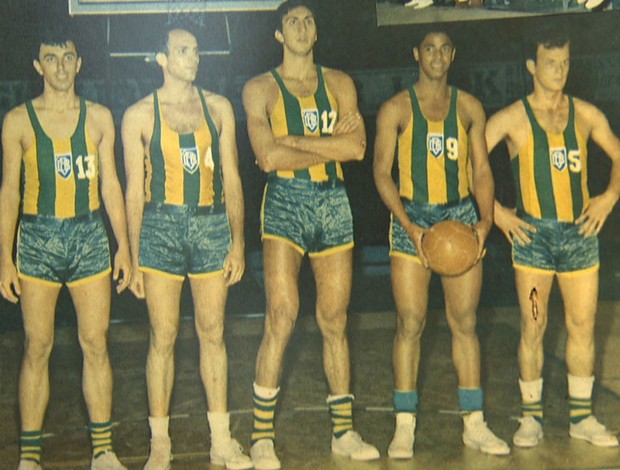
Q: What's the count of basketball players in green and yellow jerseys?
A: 5